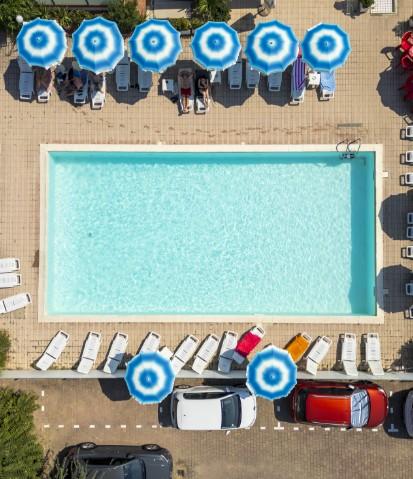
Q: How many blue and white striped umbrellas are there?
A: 8